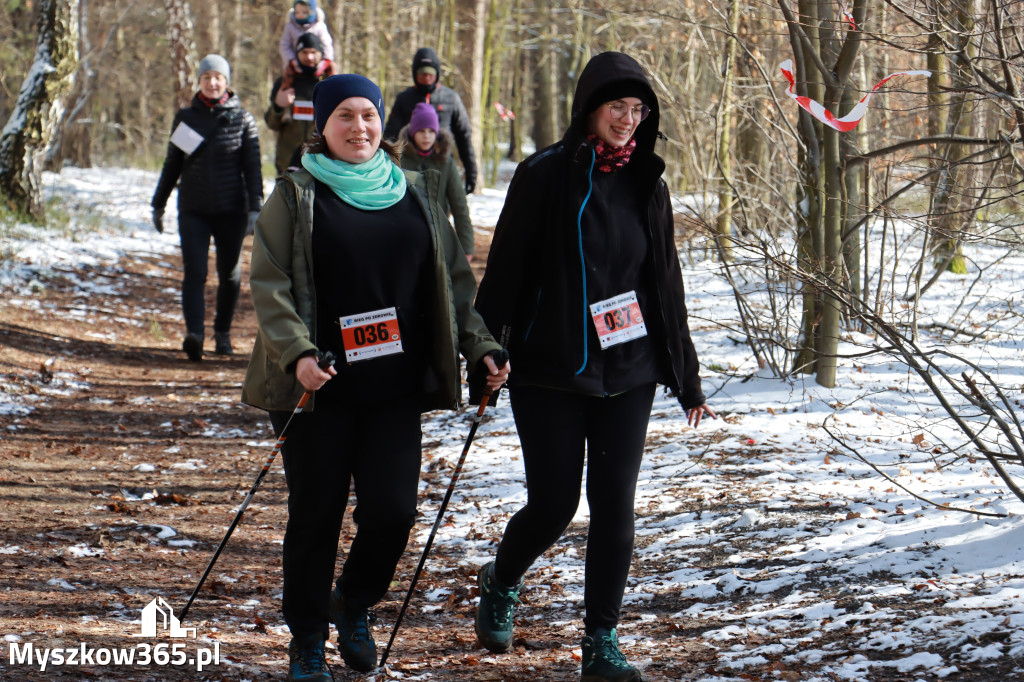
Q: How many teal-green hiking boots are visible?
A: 2